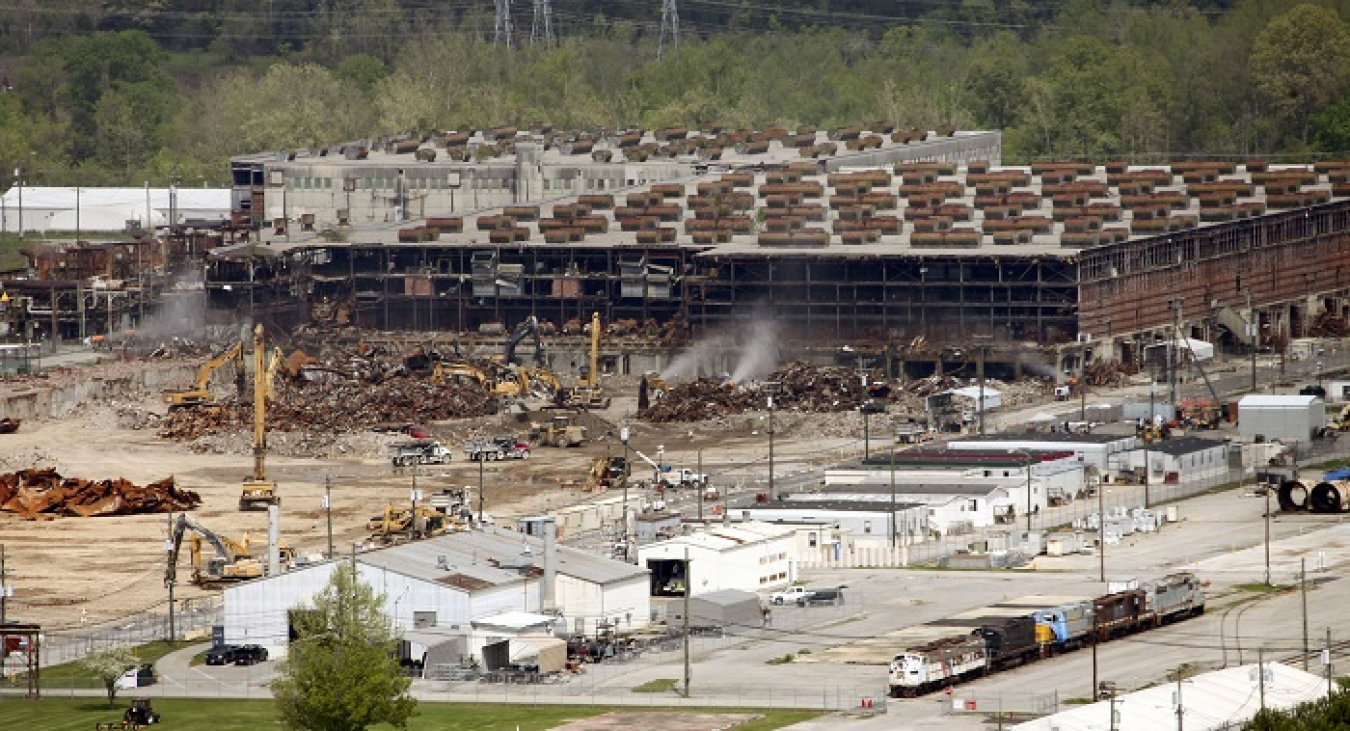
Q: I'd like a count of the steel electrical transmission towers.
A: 3